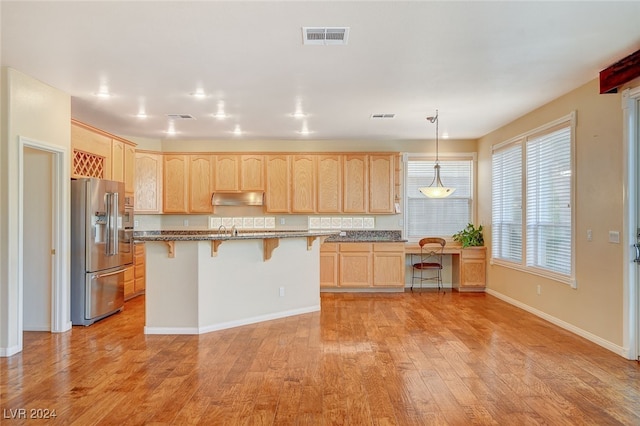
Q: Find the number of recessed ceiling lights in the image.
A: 9